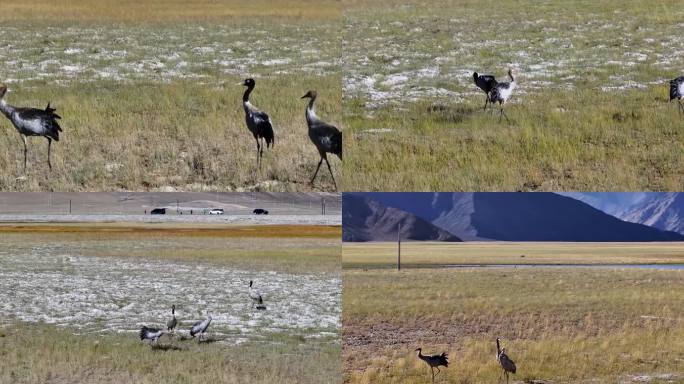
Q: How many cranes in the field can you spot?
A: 12